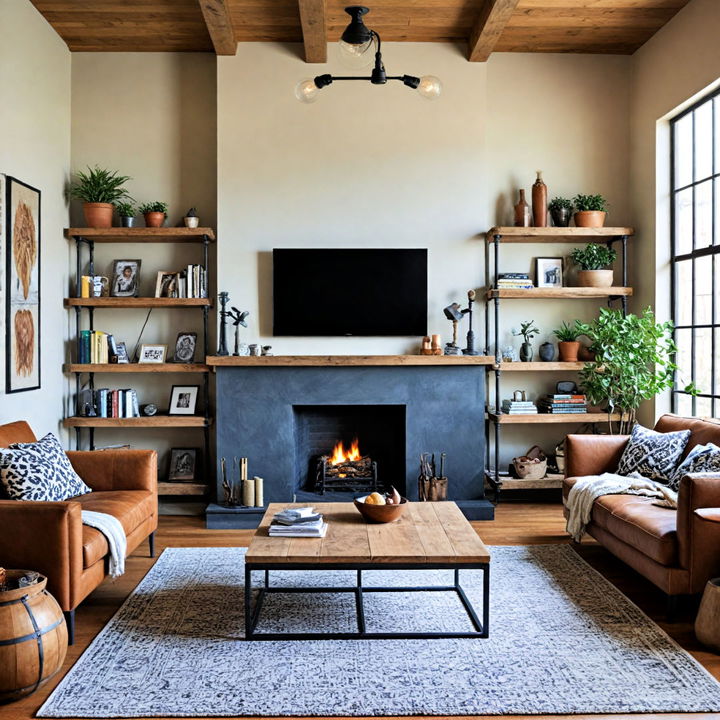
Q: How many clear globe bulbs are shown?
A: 3